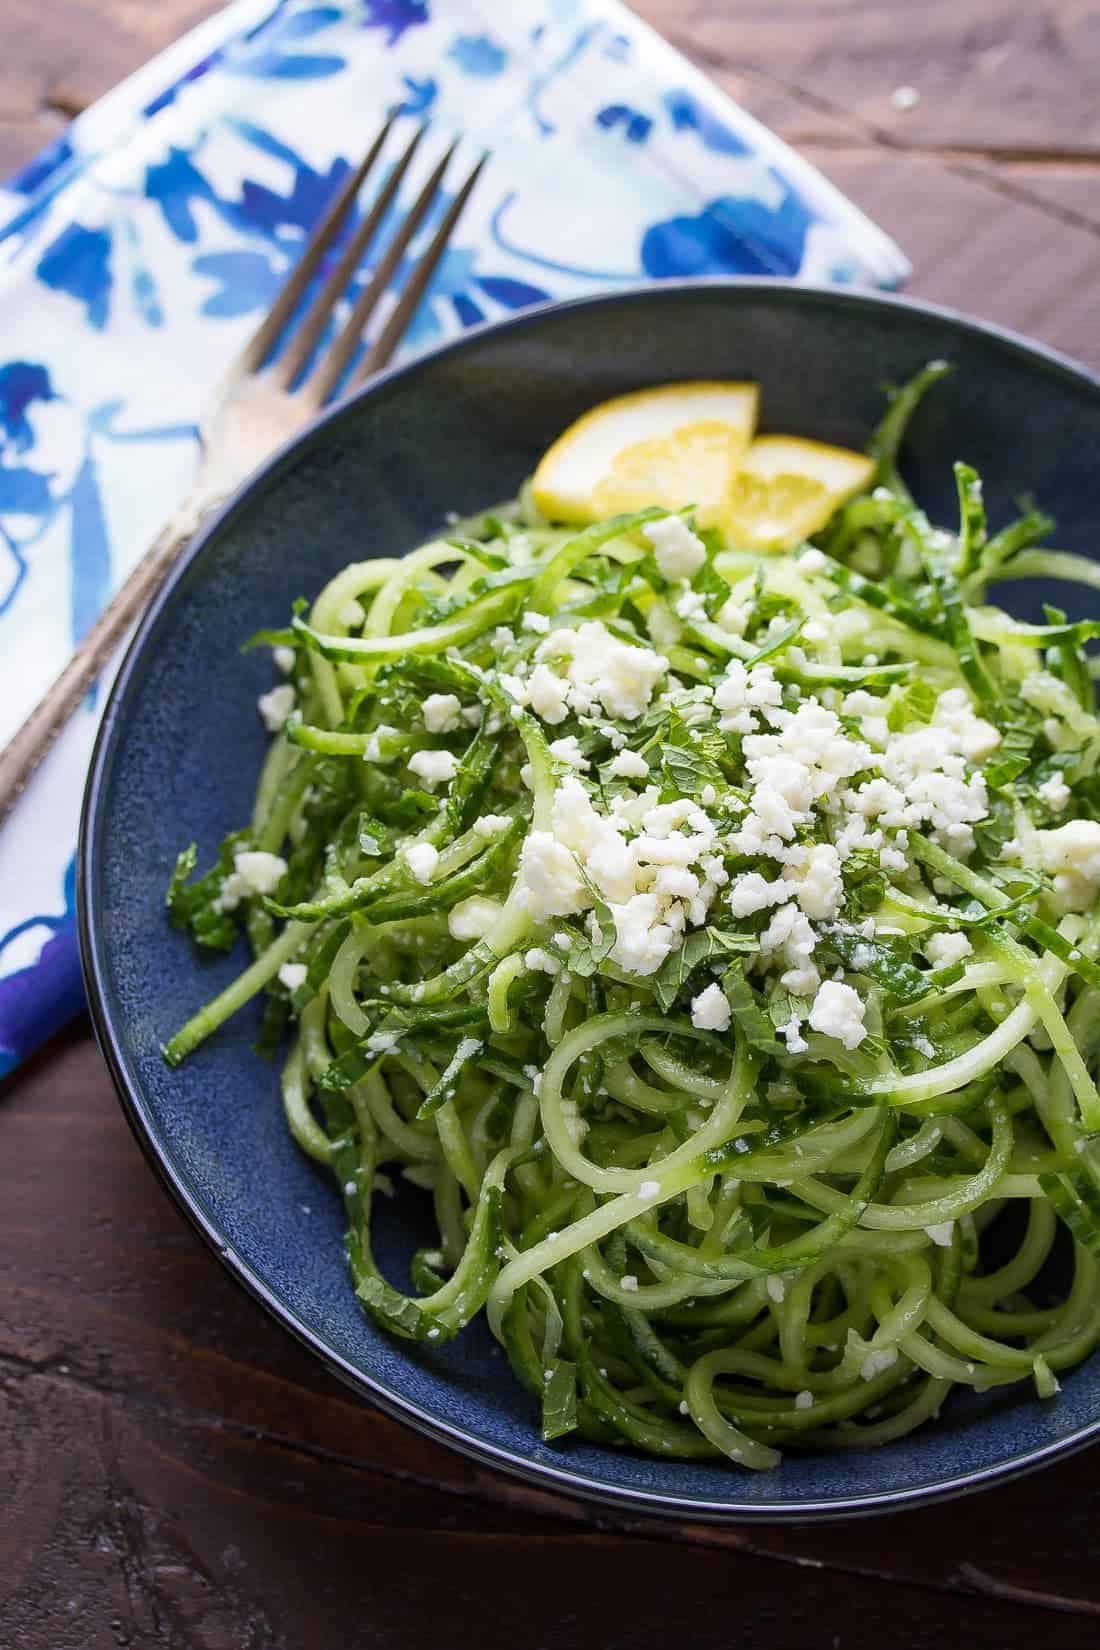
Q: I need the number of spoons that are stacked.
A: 0